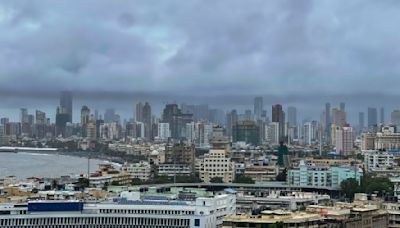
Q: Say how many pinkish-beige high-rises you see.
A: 2